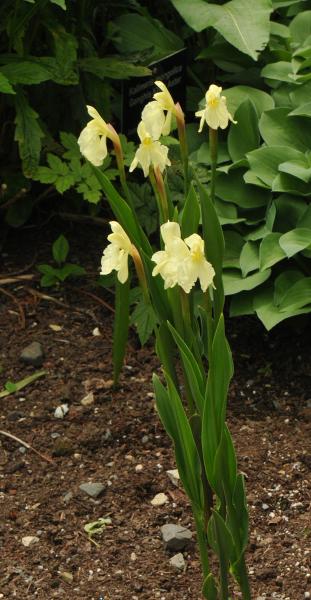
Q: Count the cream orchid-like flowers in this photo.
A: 7